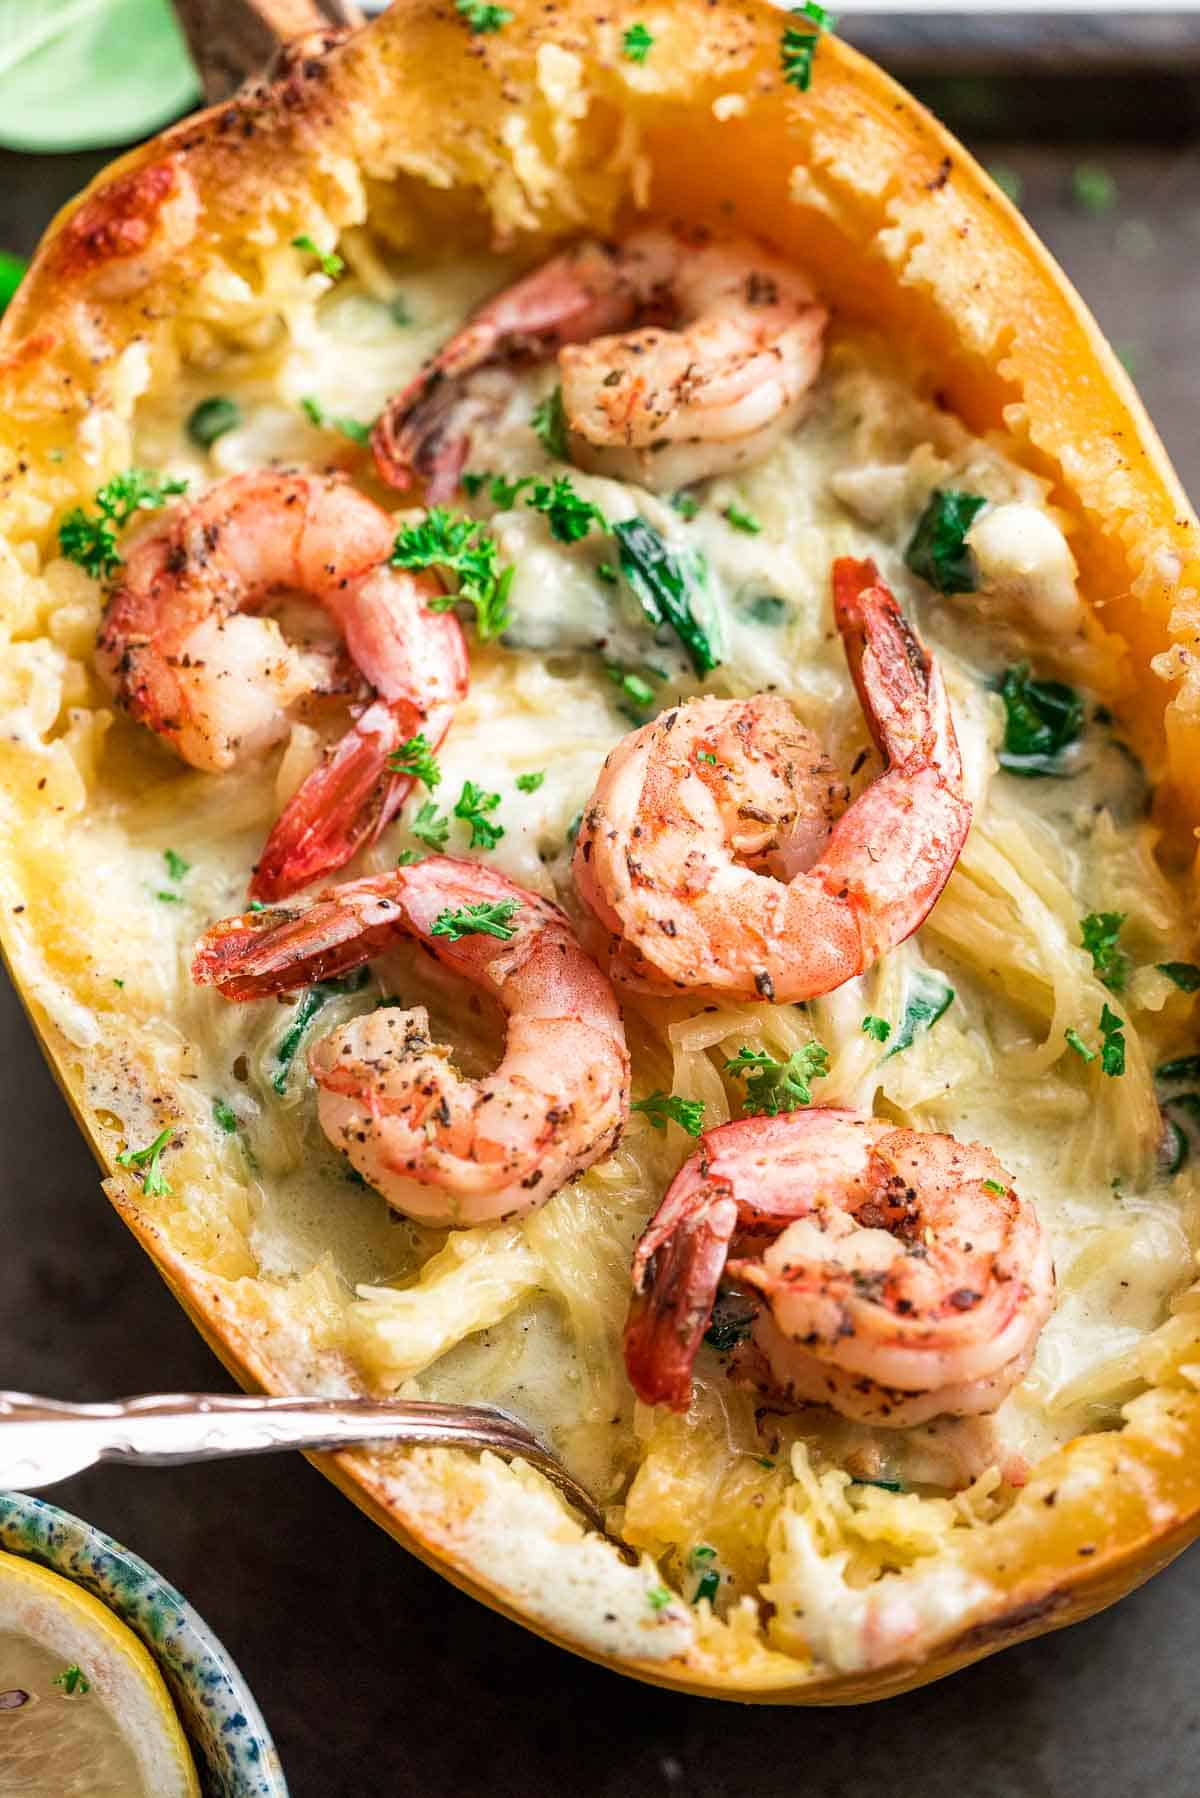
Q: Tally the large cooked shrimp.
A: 5